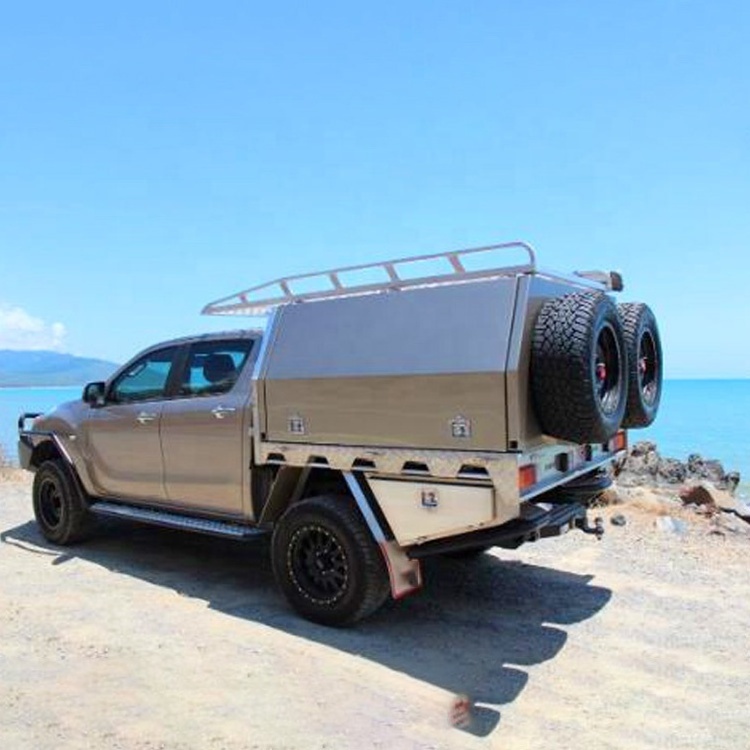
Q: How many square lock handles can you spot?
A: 3